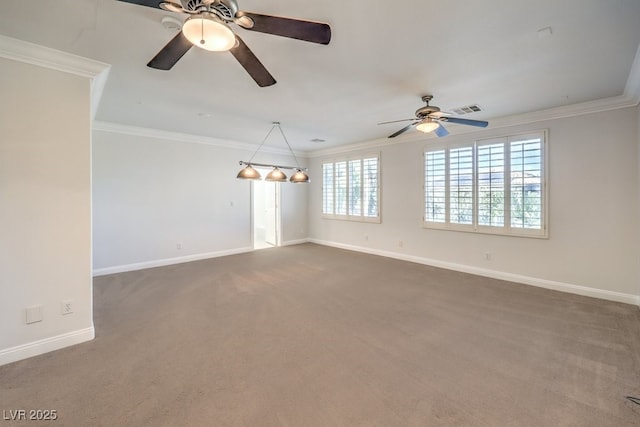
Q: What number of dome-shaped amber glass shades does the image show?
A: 3